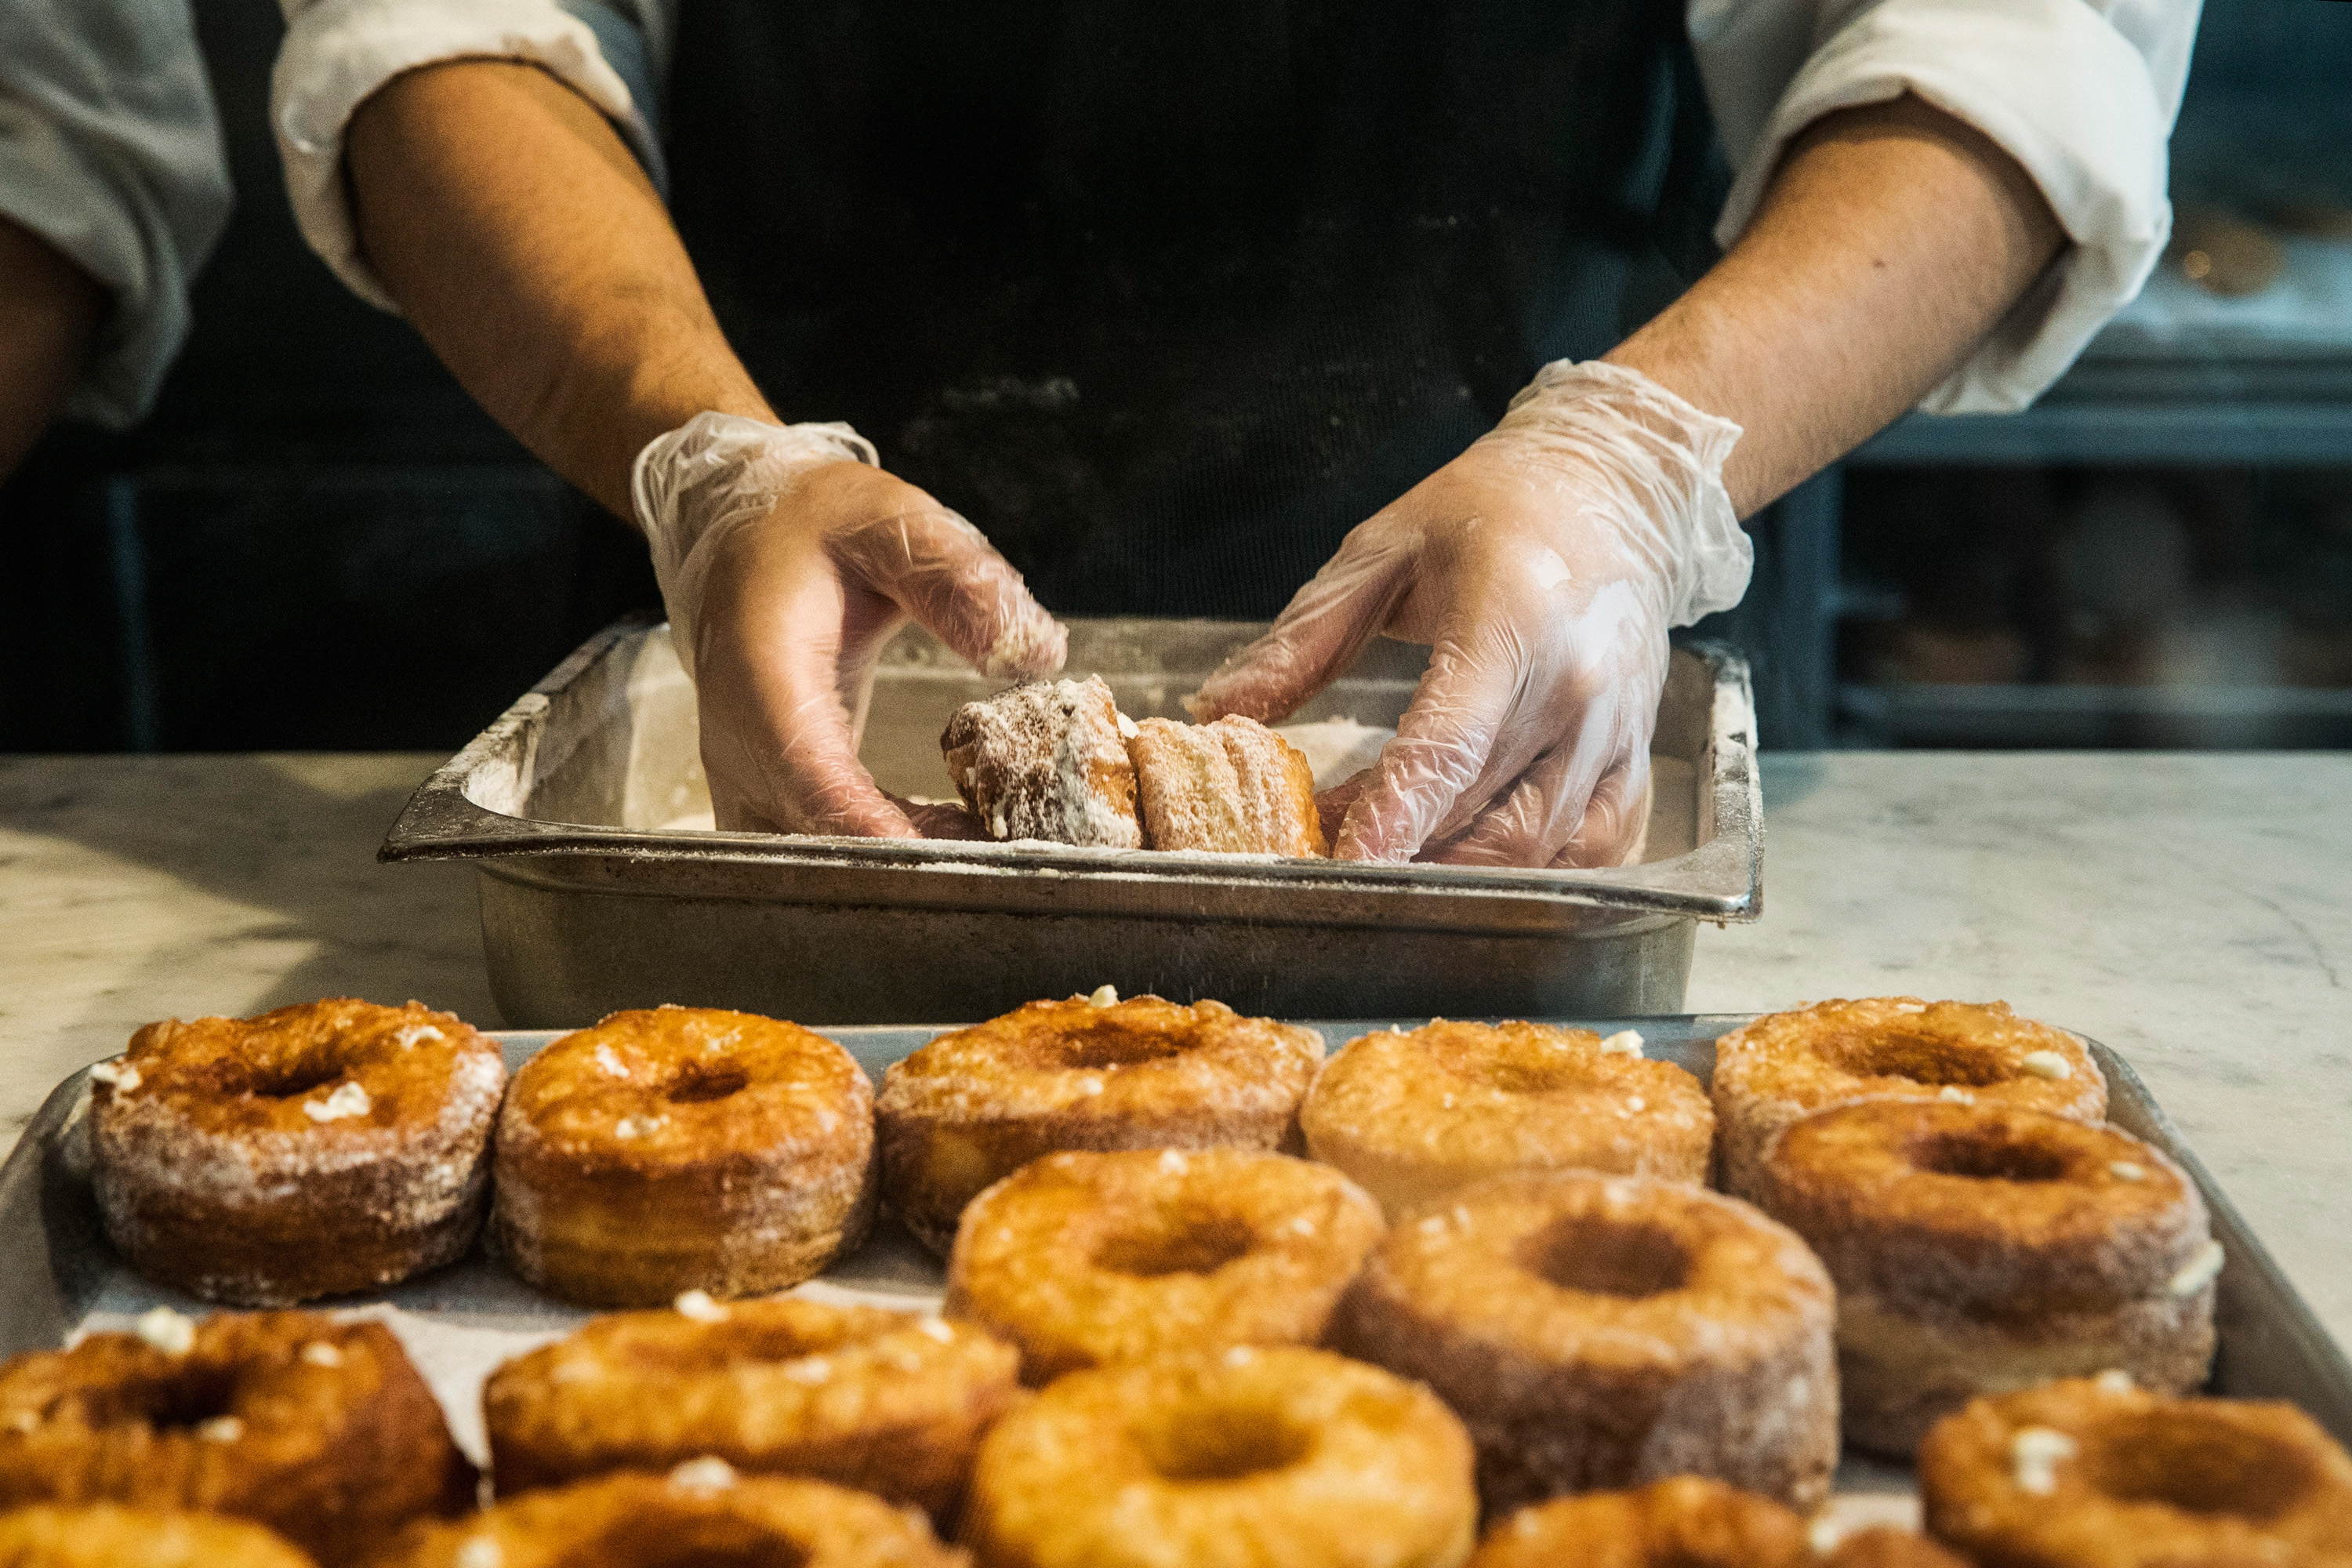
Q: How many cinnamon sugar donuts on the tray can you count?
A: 15